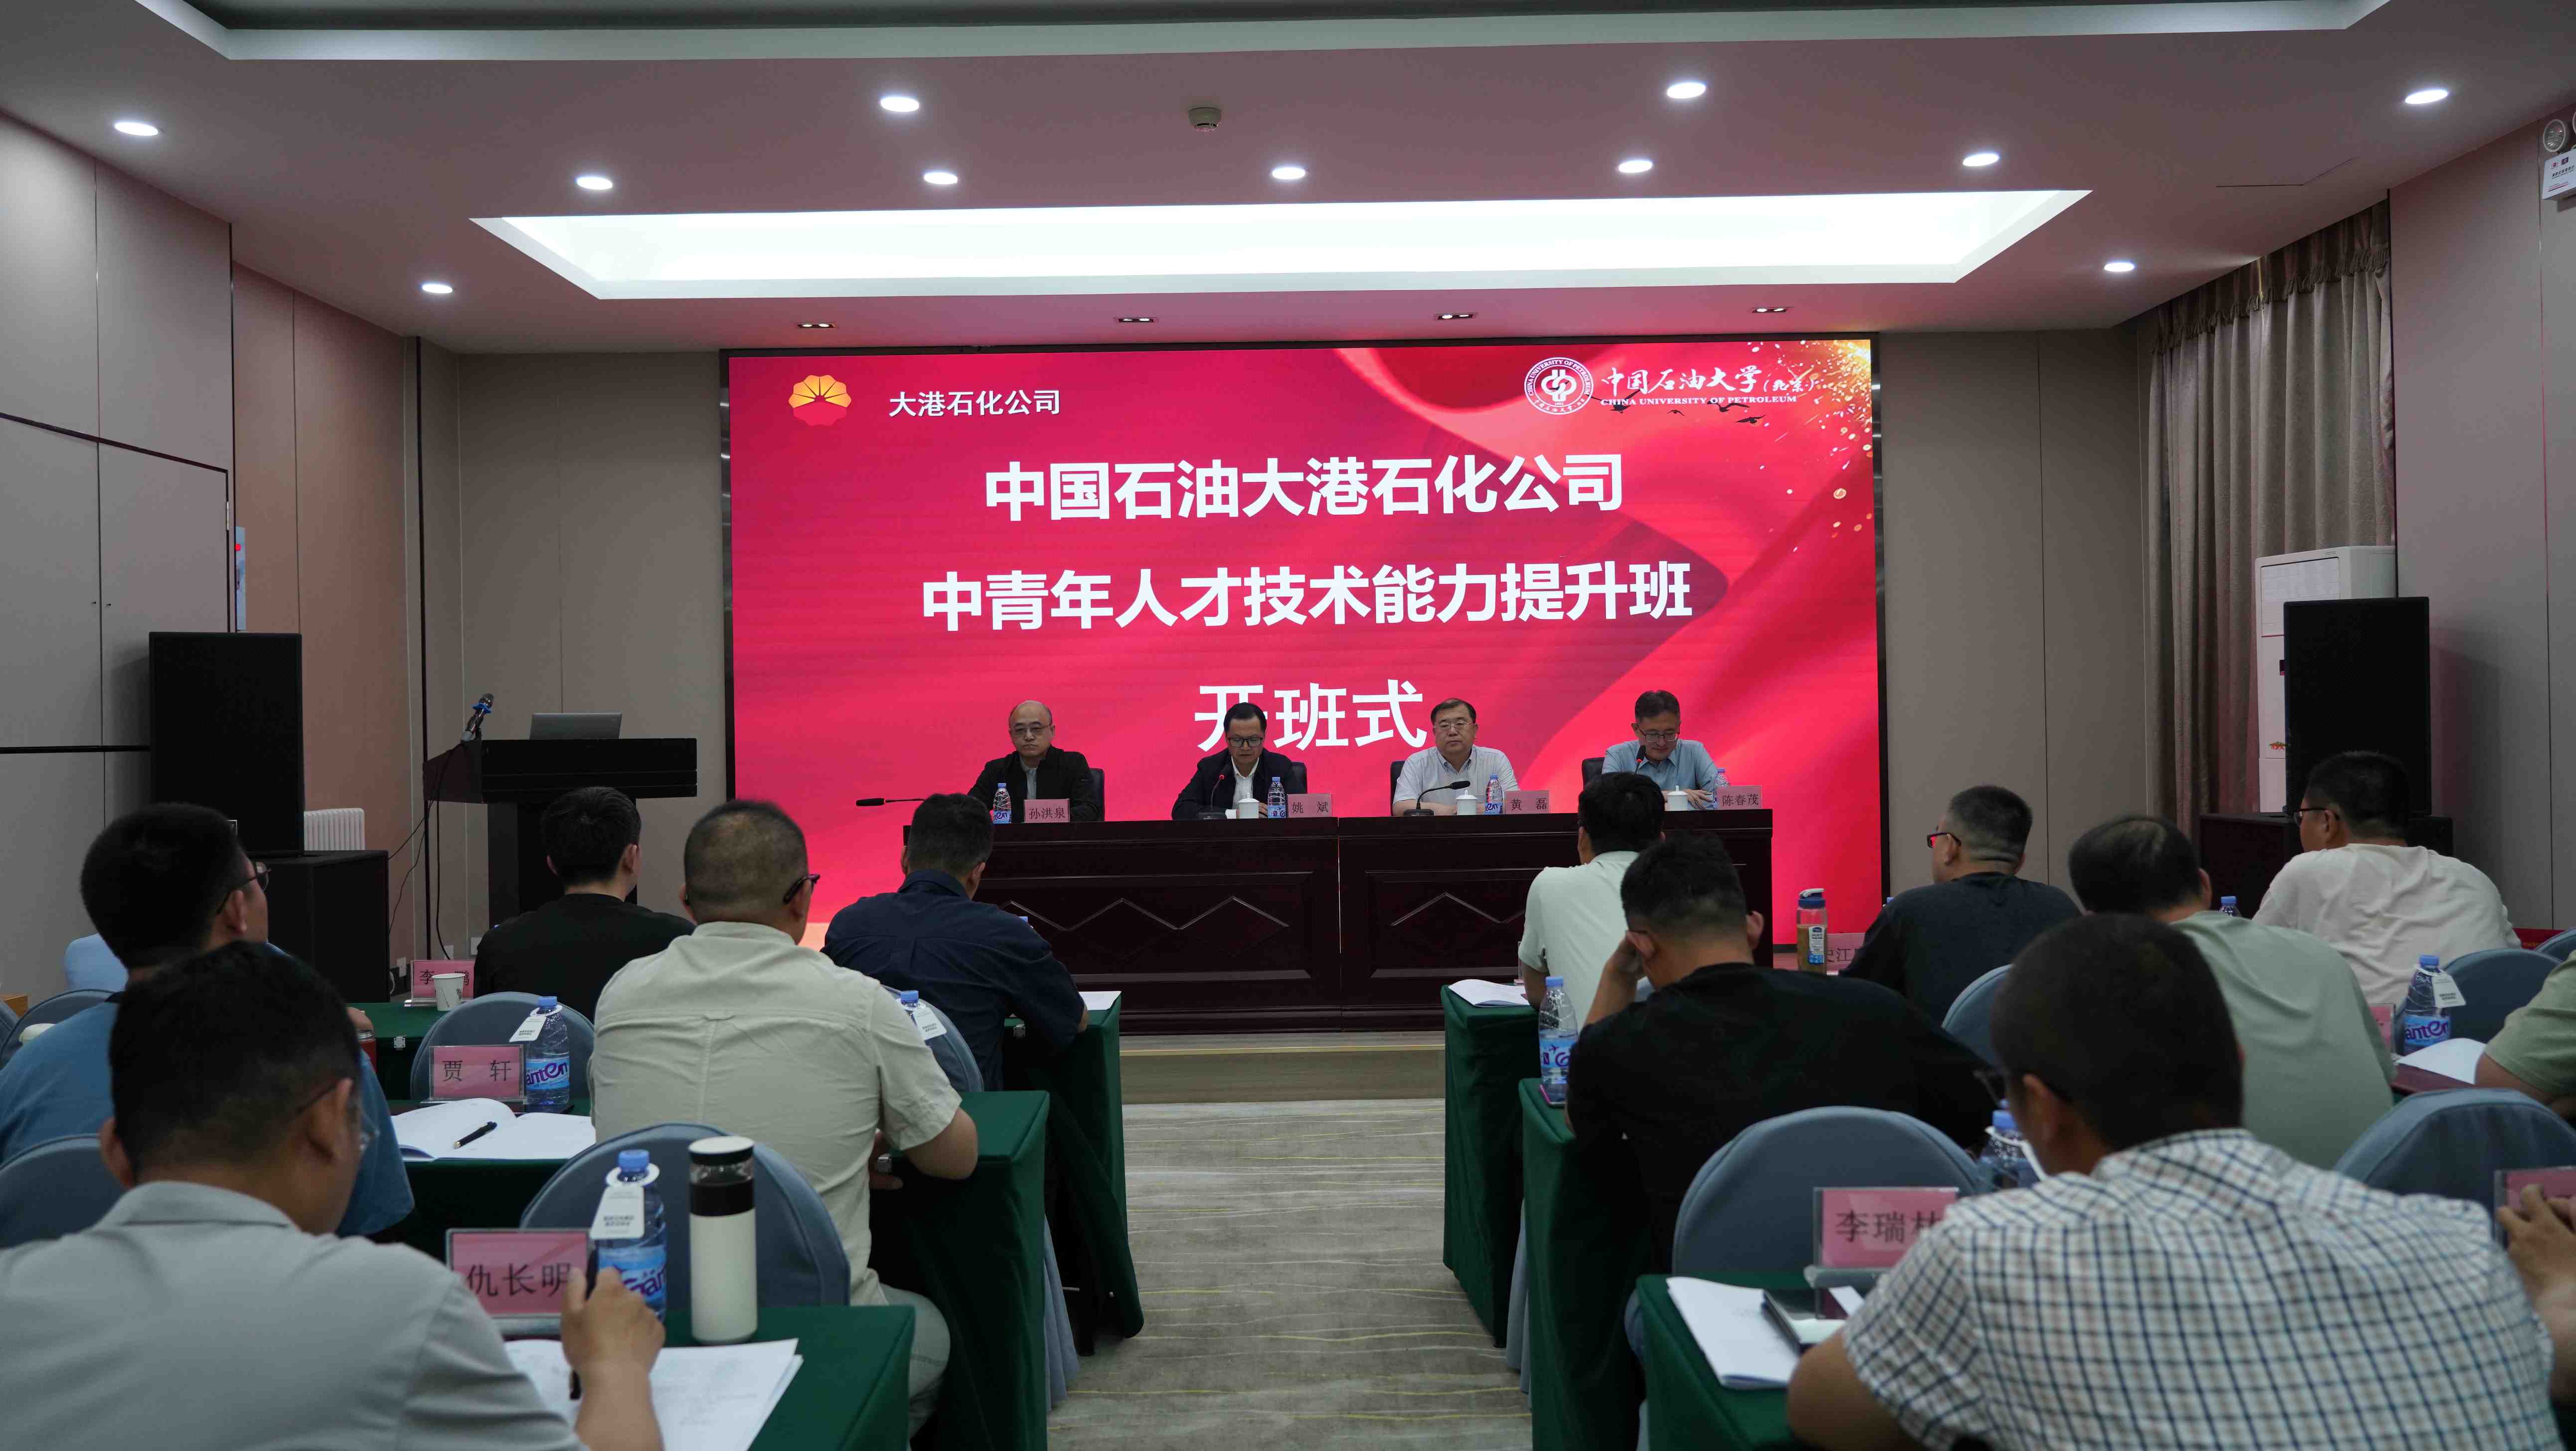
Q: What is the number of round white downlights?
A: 11